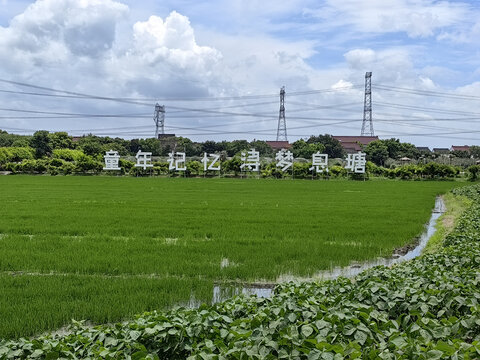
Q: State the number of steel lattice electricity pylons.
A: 3